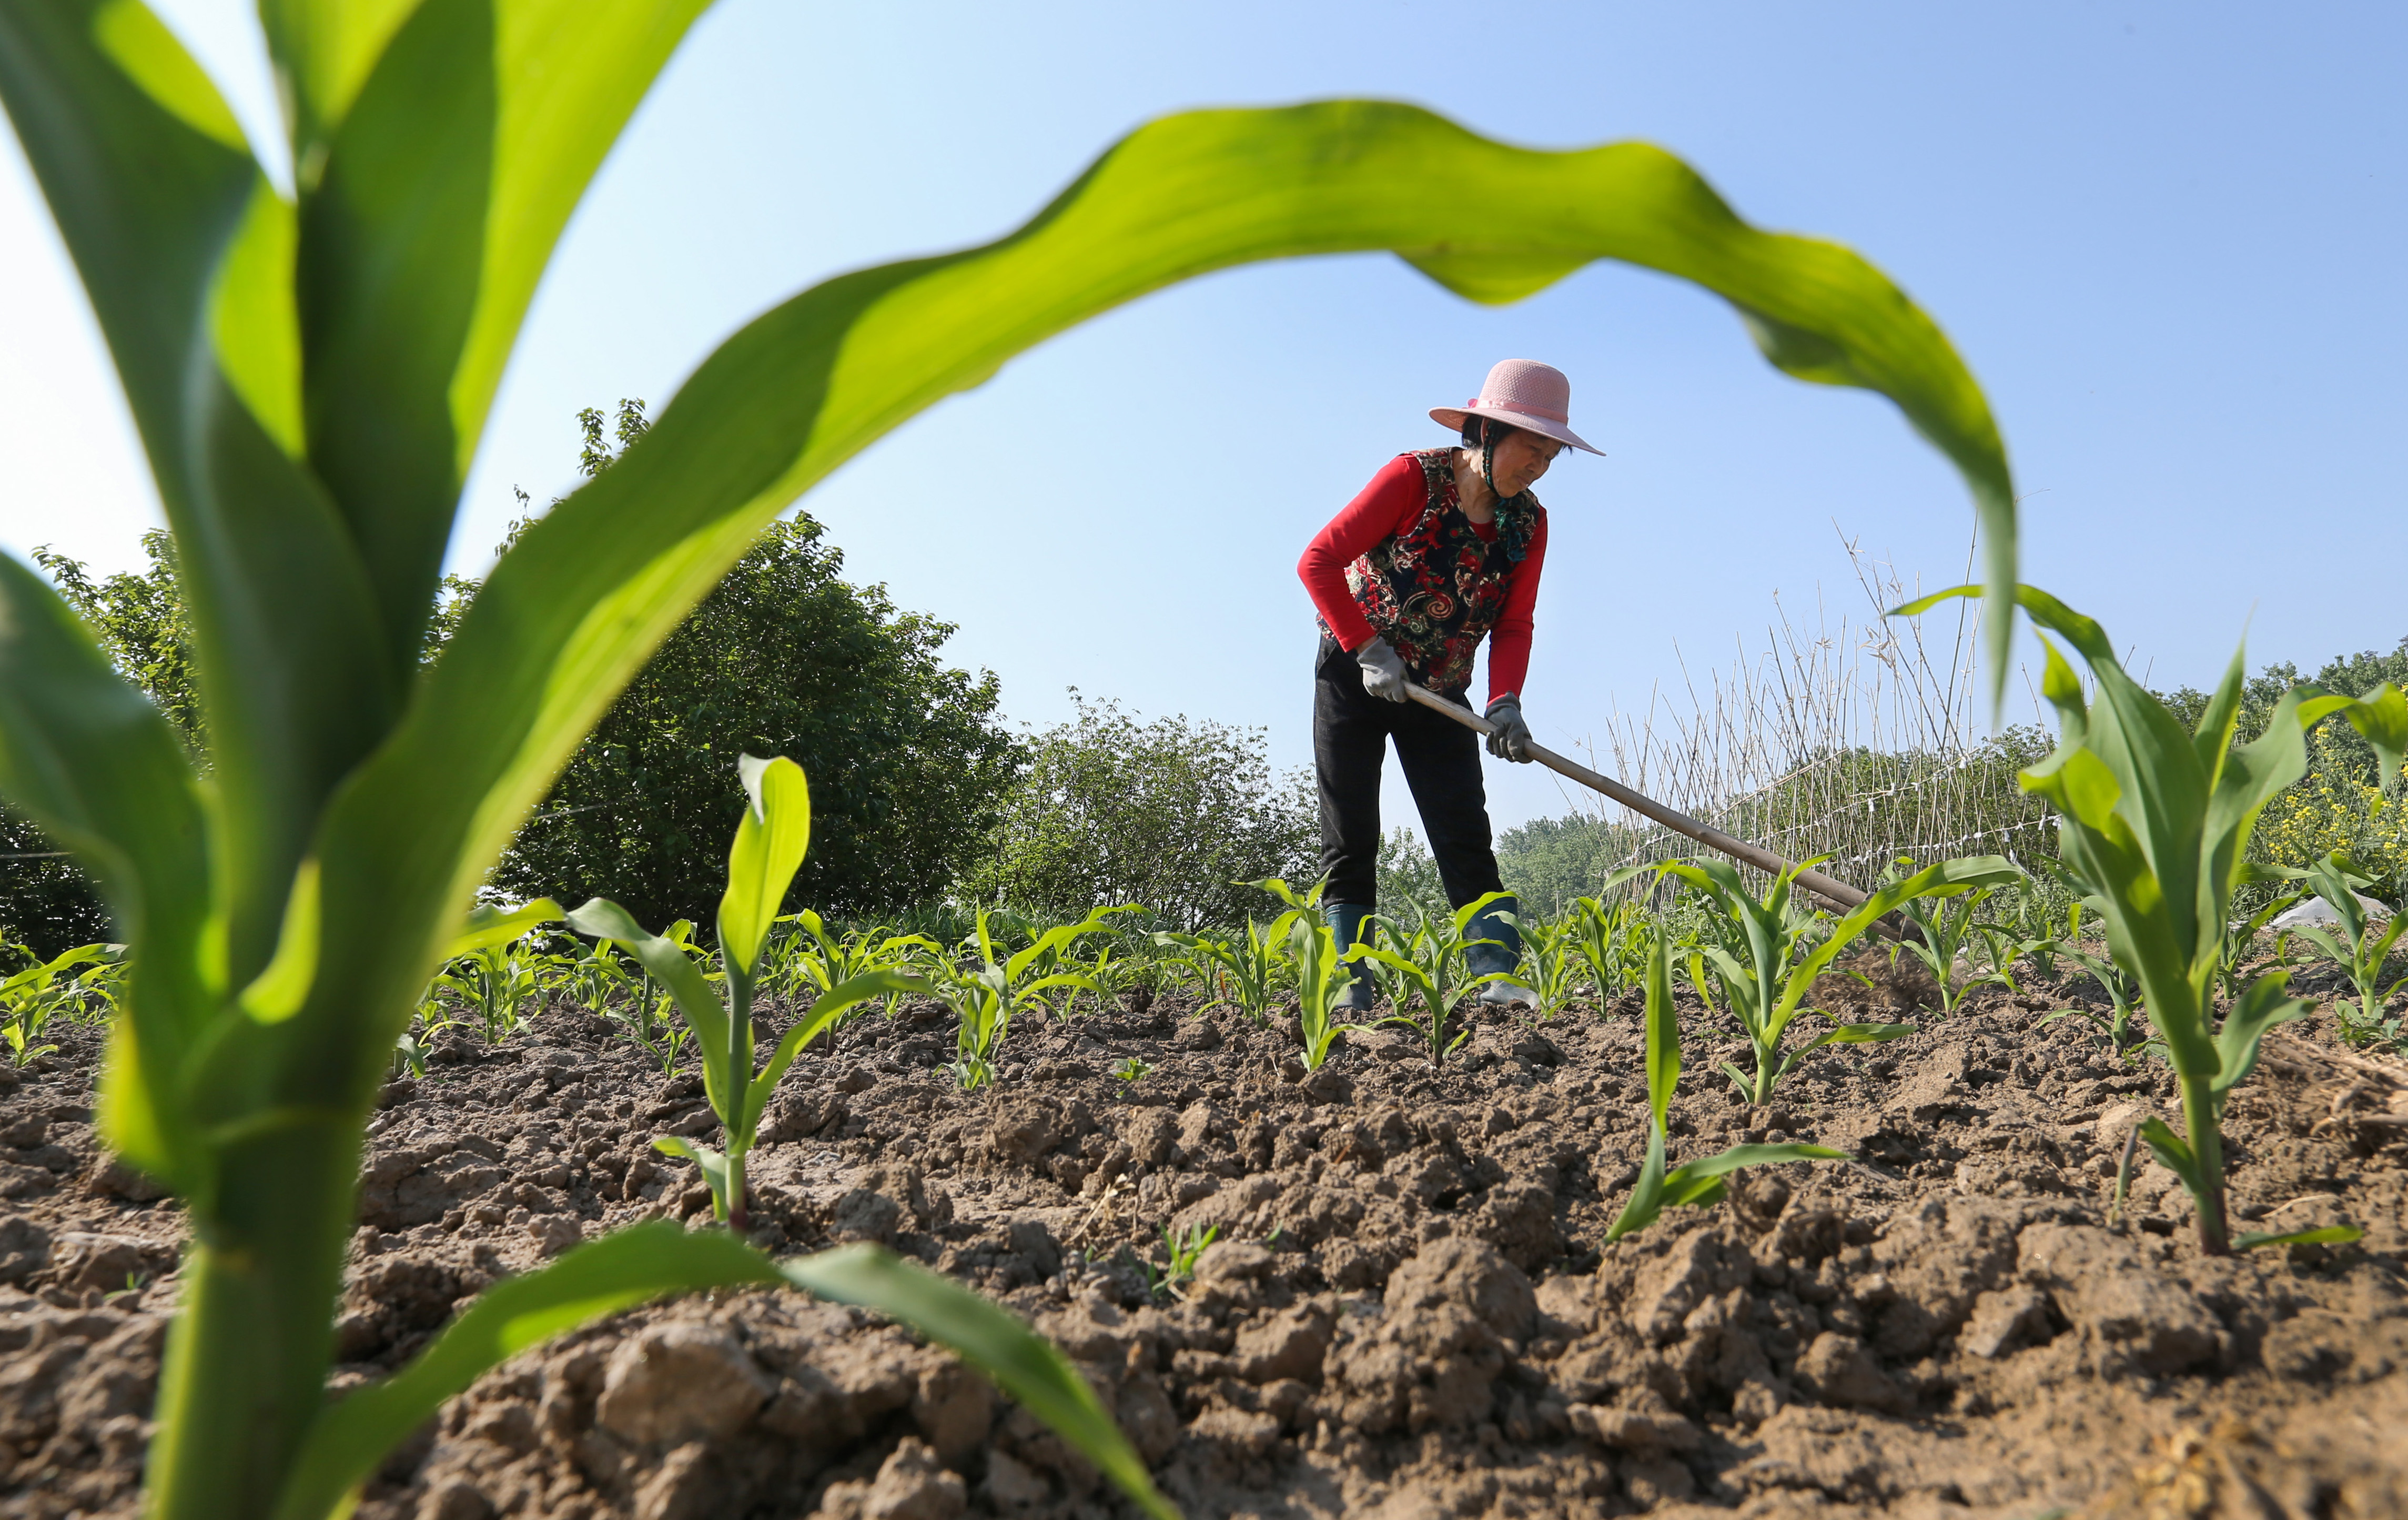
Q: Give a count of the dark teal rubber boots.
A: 2